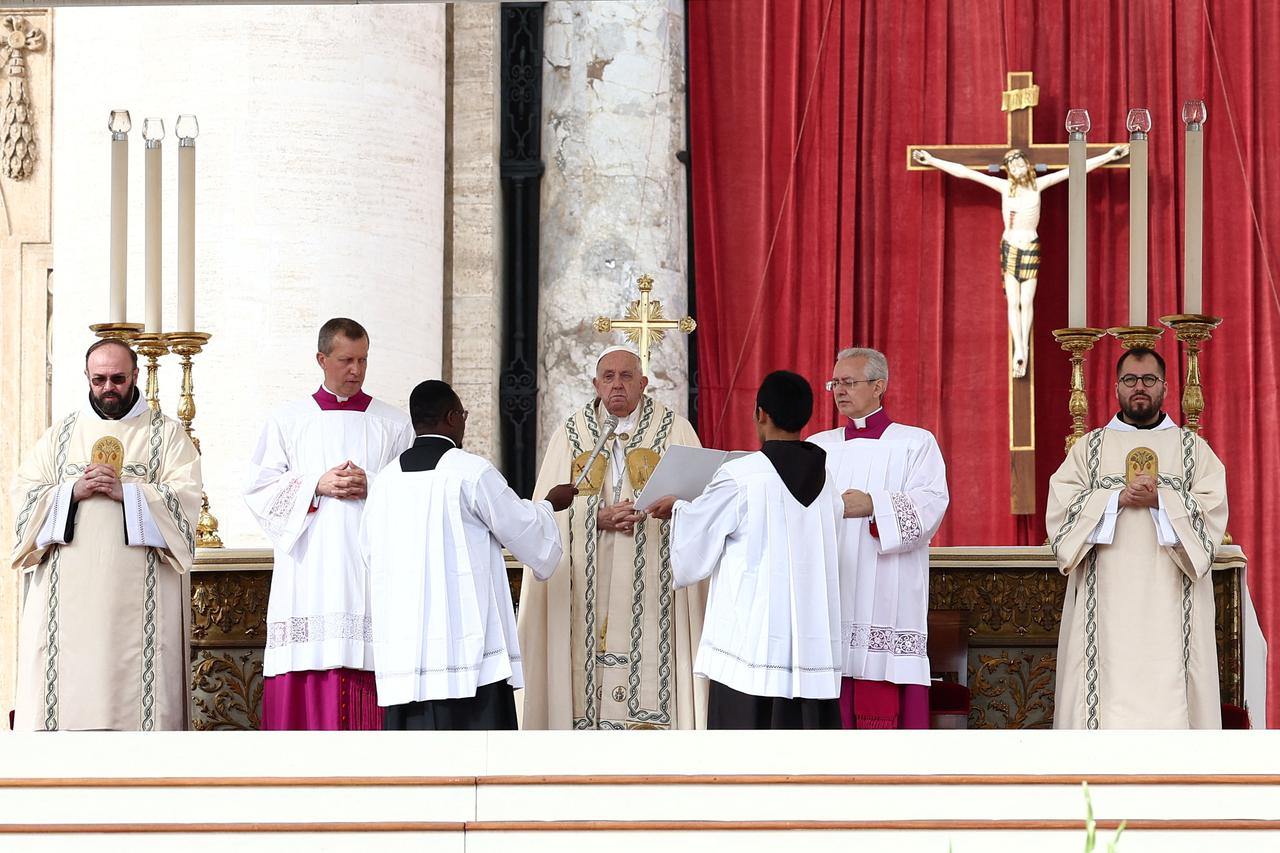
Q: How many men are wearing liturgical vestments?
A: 7